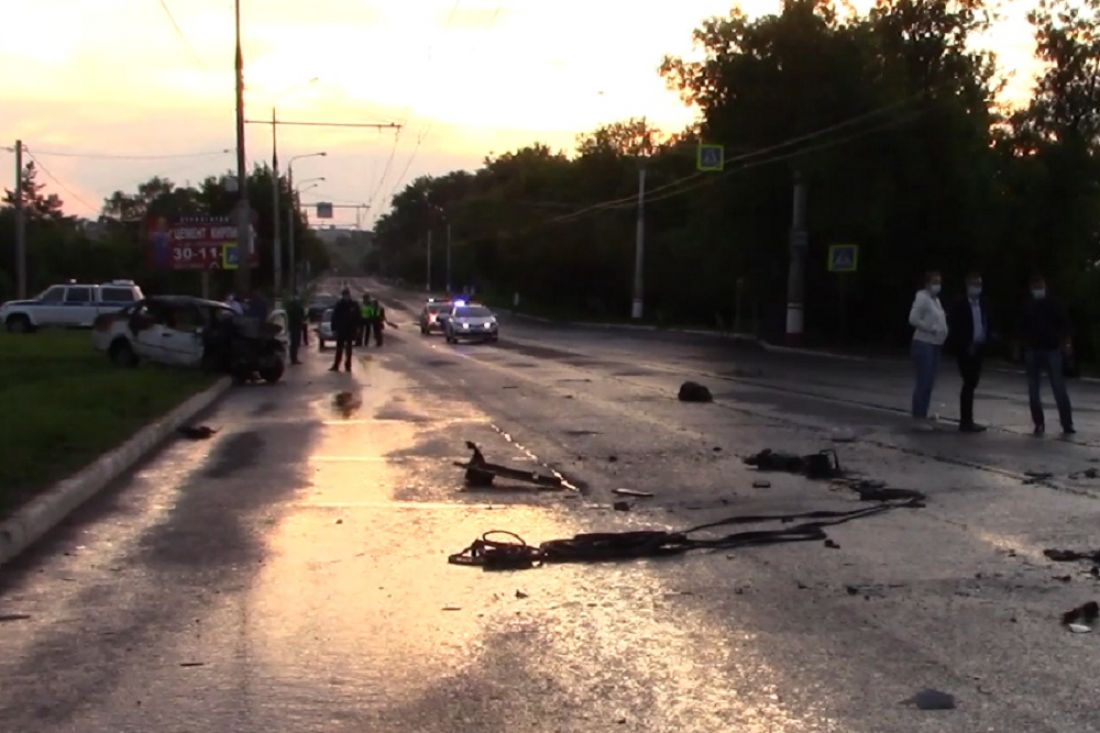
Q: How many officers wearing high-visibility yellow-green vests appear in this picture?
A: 2